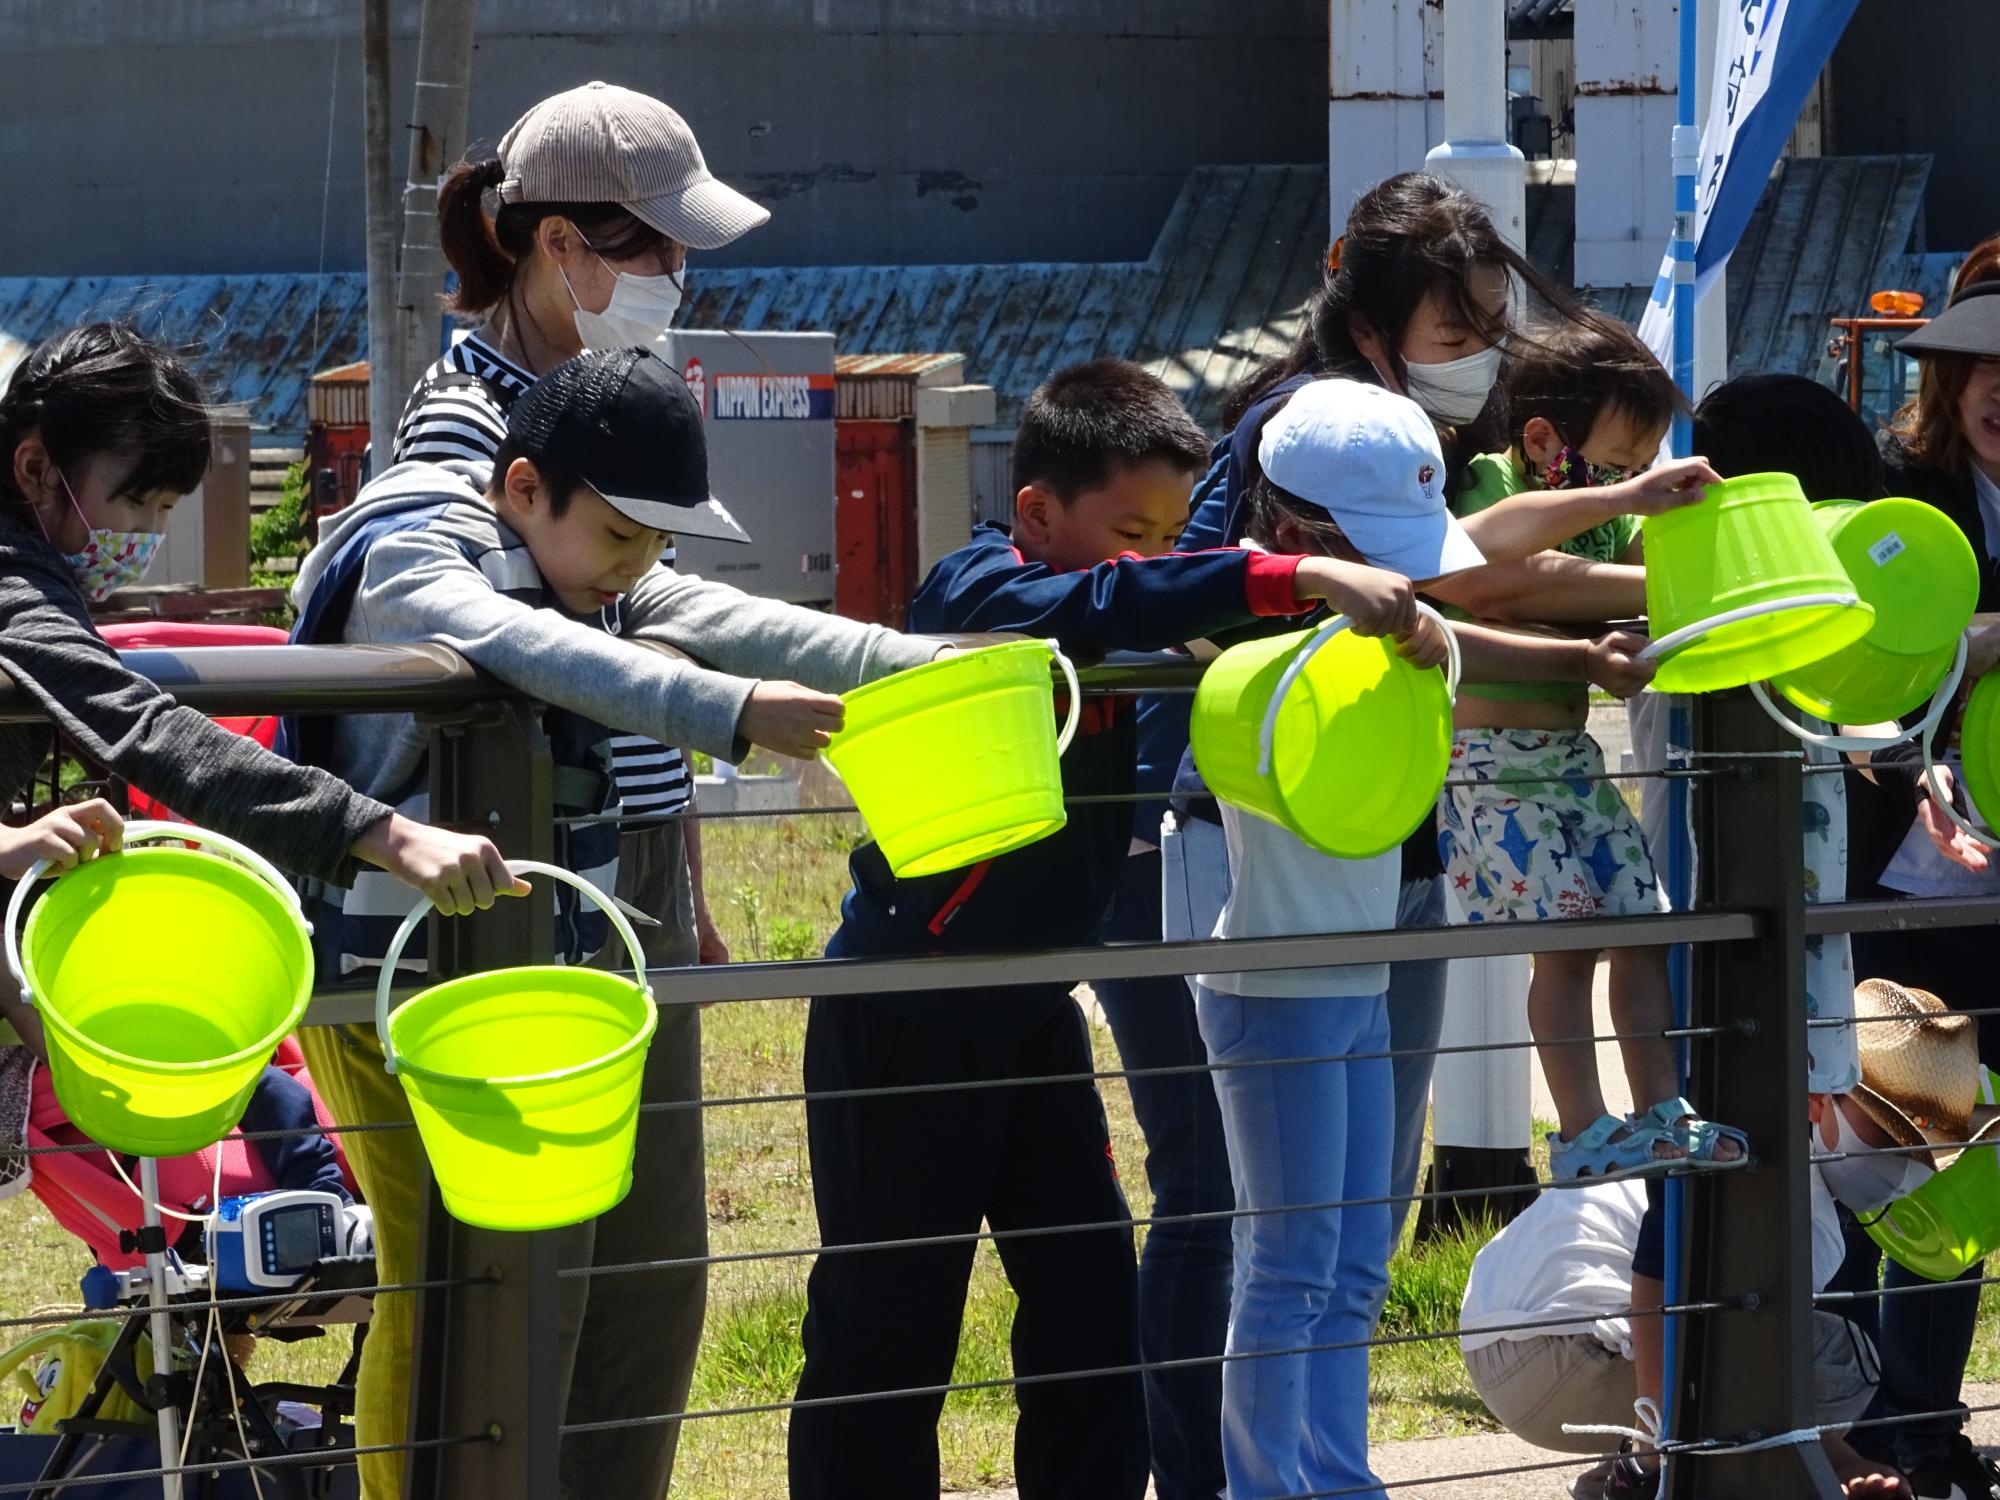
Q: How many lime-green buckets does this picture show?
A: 8